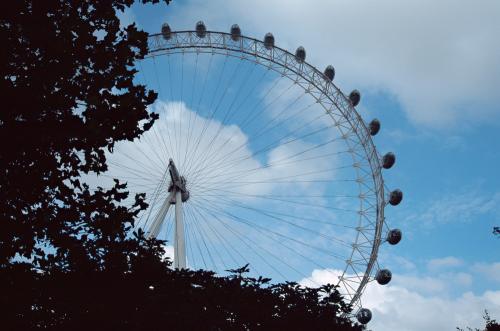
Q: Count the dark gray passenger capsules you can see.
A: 13